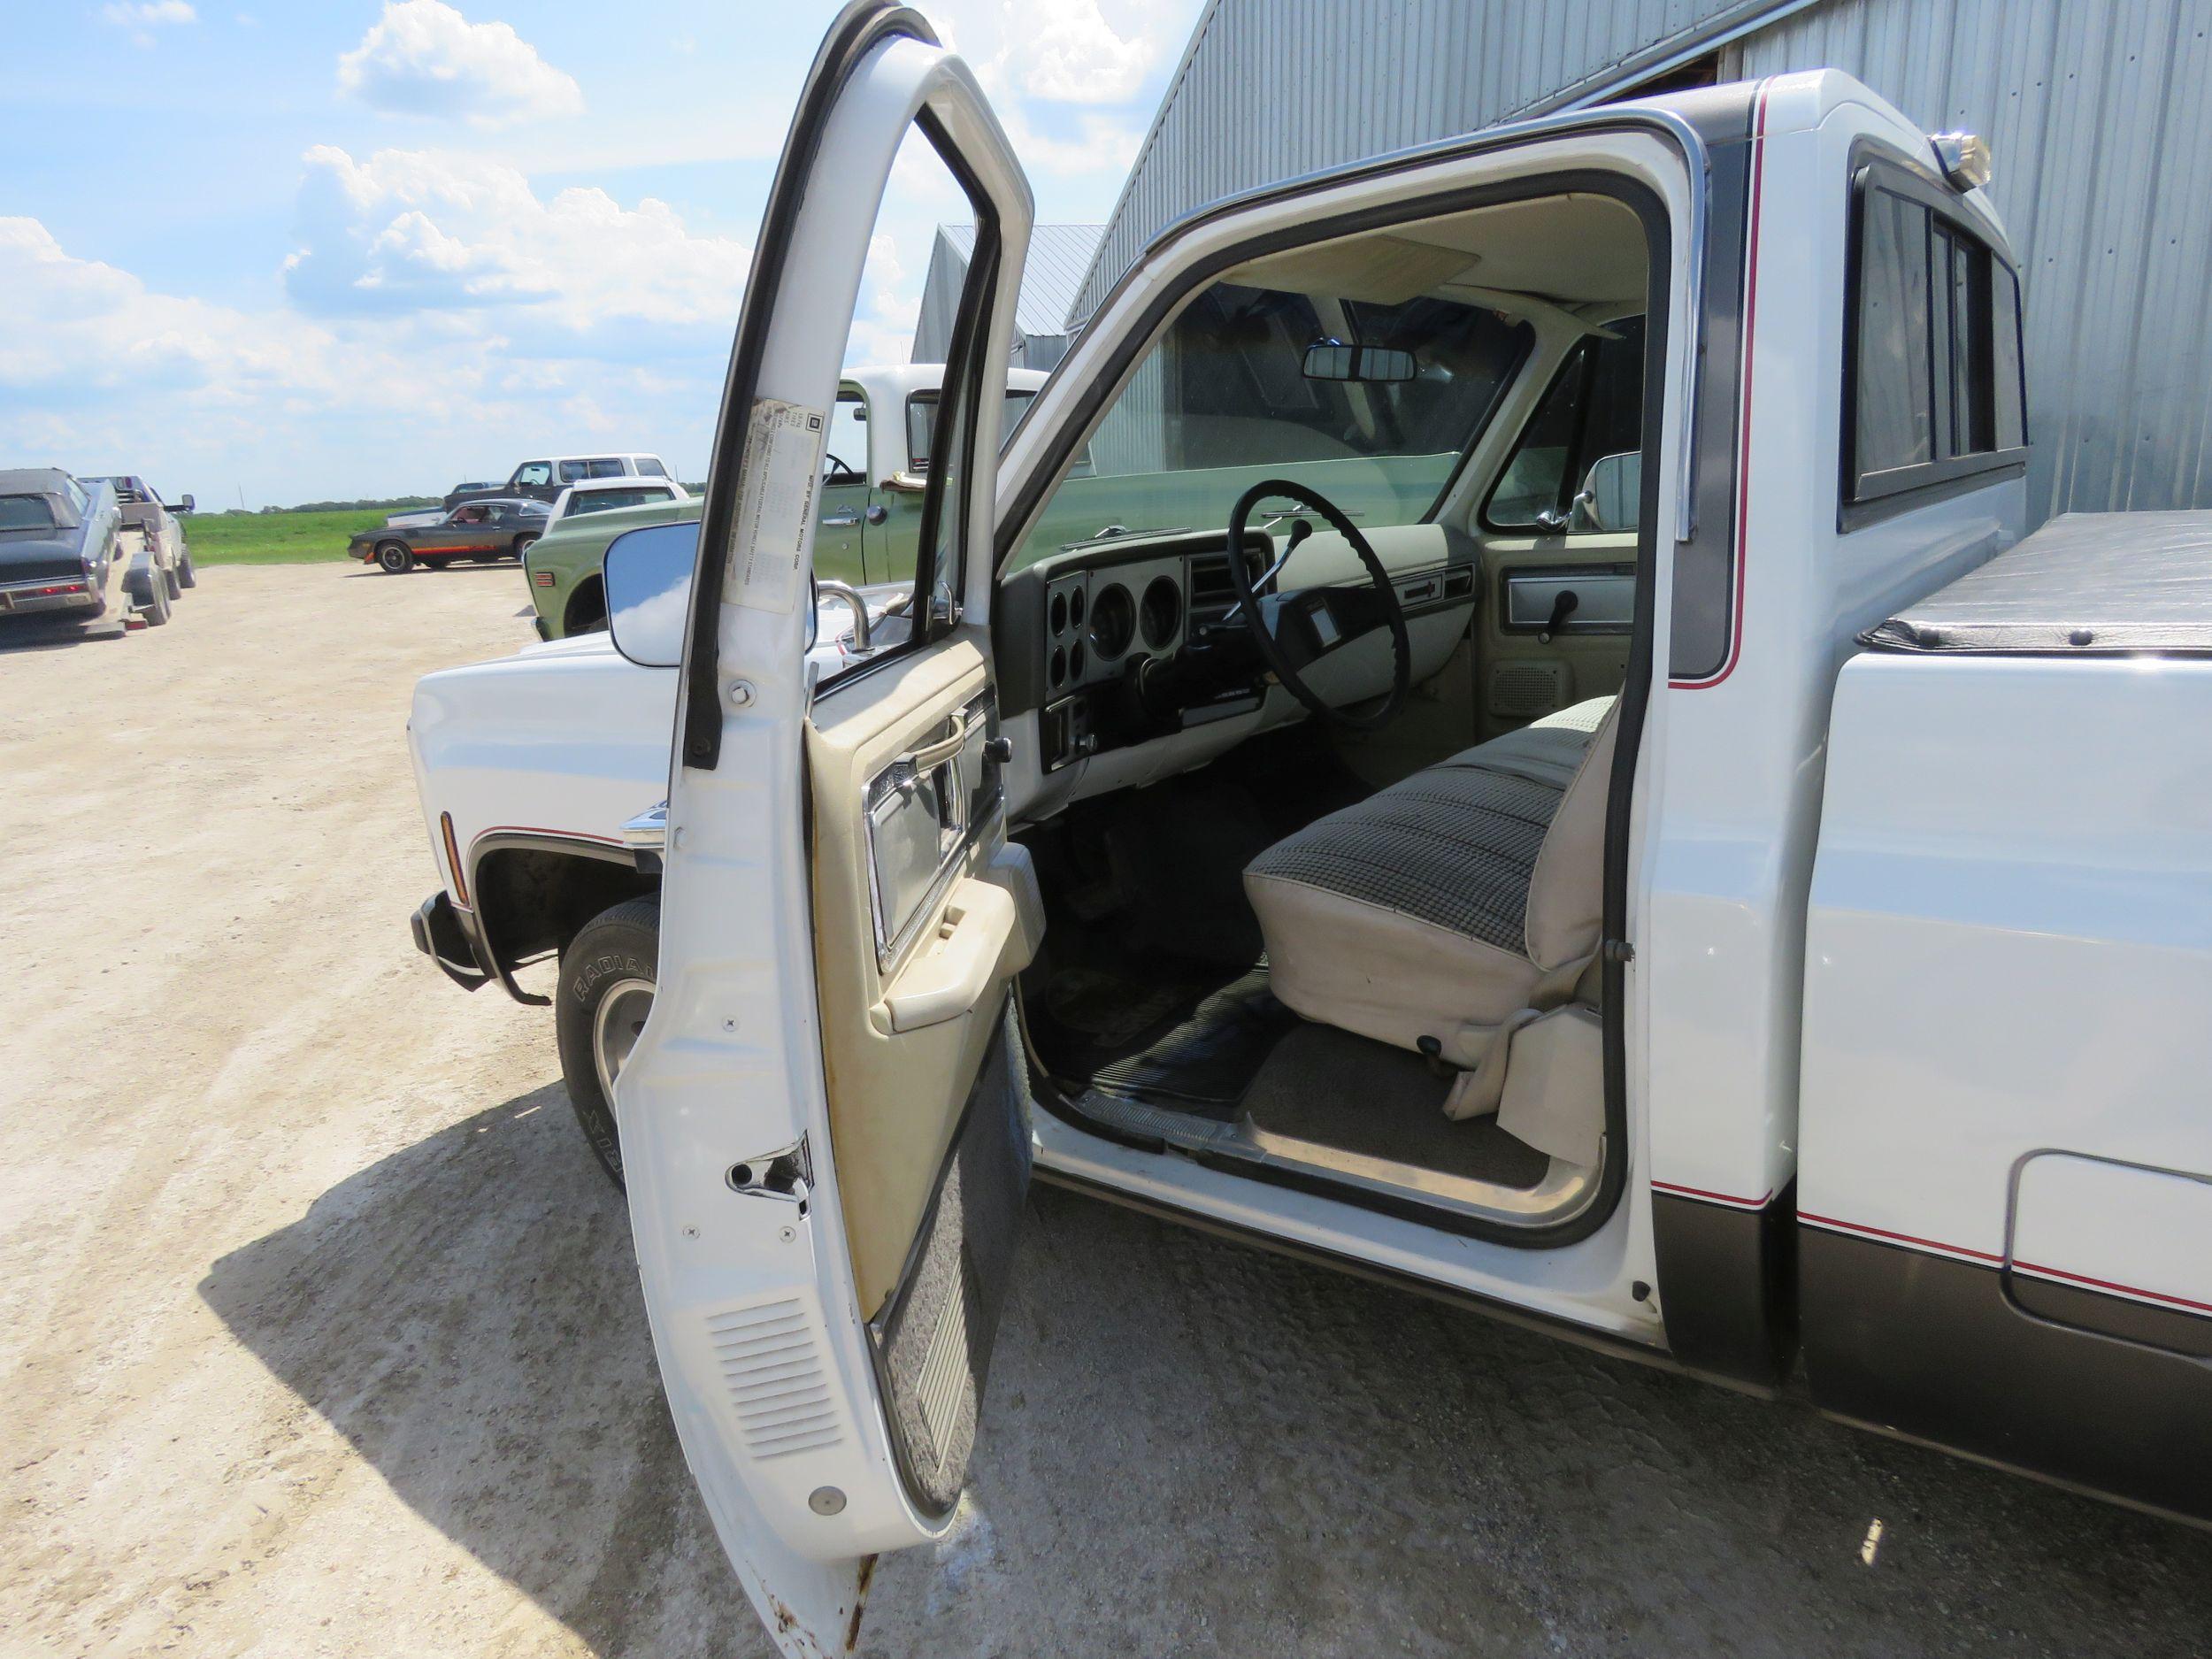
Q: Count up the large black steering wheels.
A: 1